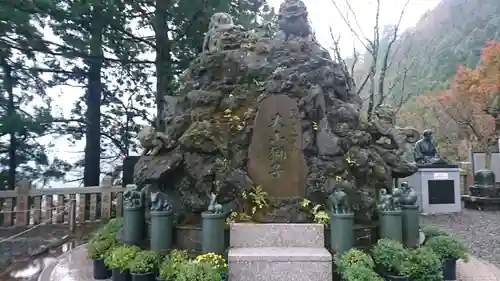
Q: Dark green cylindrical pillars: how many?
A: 6